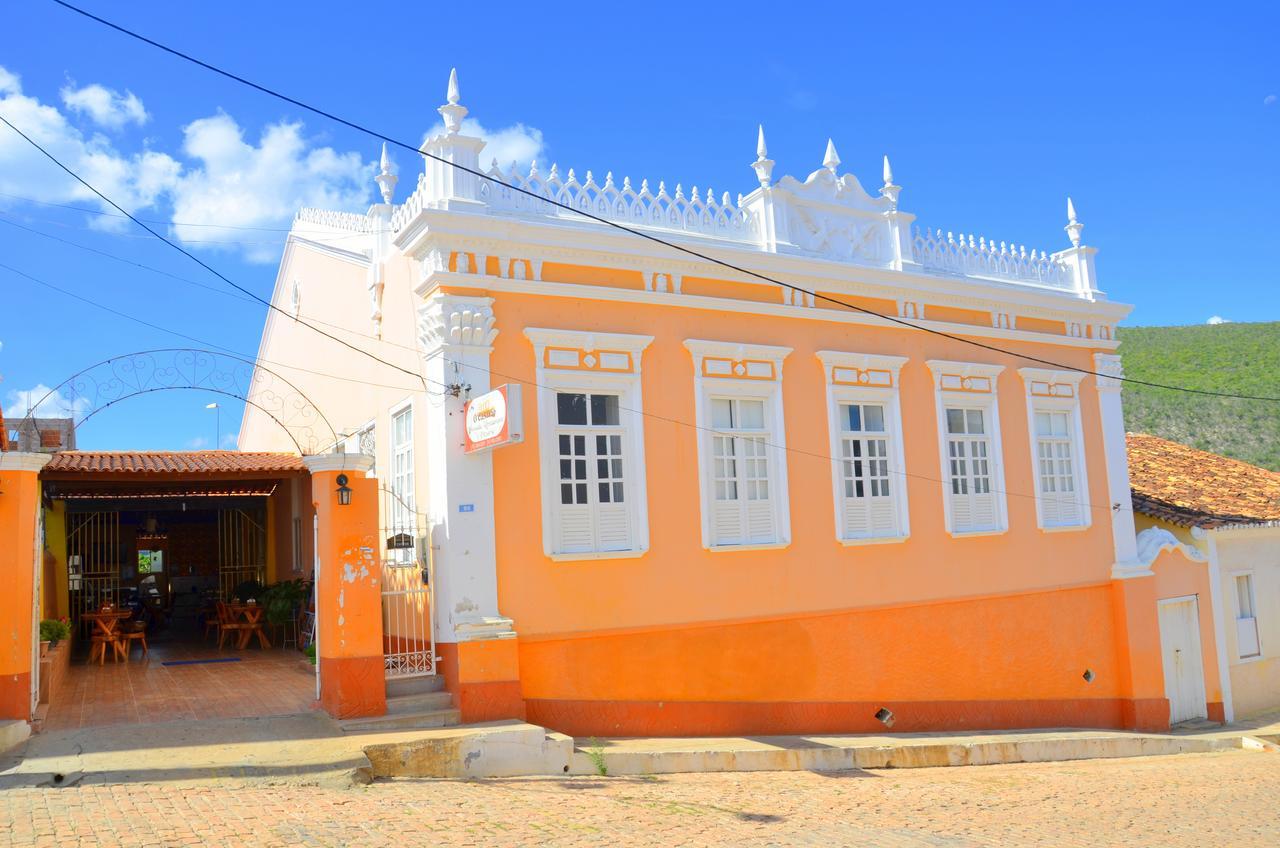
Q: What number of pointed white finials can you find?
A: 6